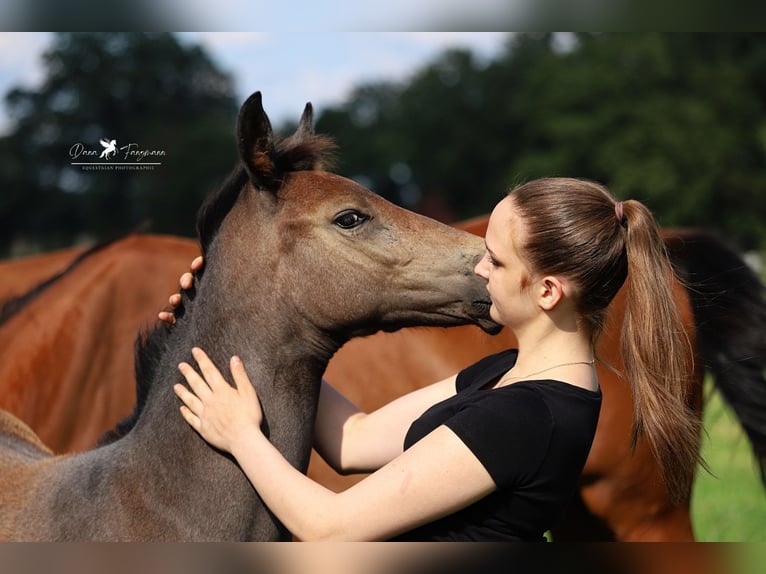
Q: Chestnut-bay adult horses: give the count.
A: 2